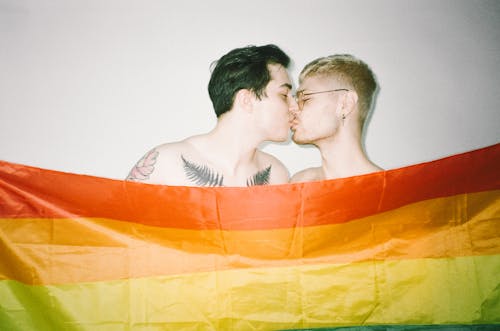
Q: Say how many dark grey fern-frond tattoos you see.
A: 2